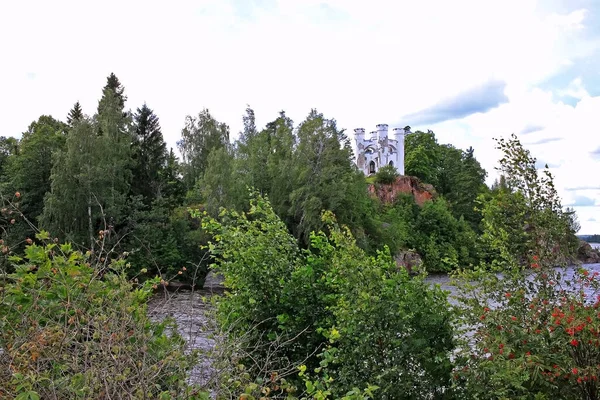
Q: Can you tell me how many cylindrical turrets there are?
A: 4